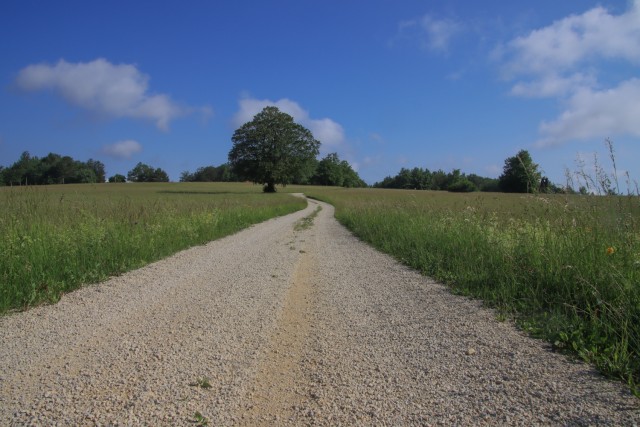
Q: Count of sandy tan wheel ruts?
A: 1